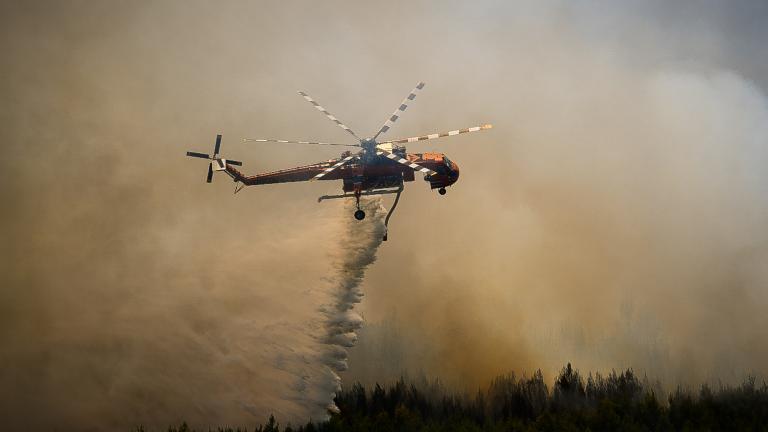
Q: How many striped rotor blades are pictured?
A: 6